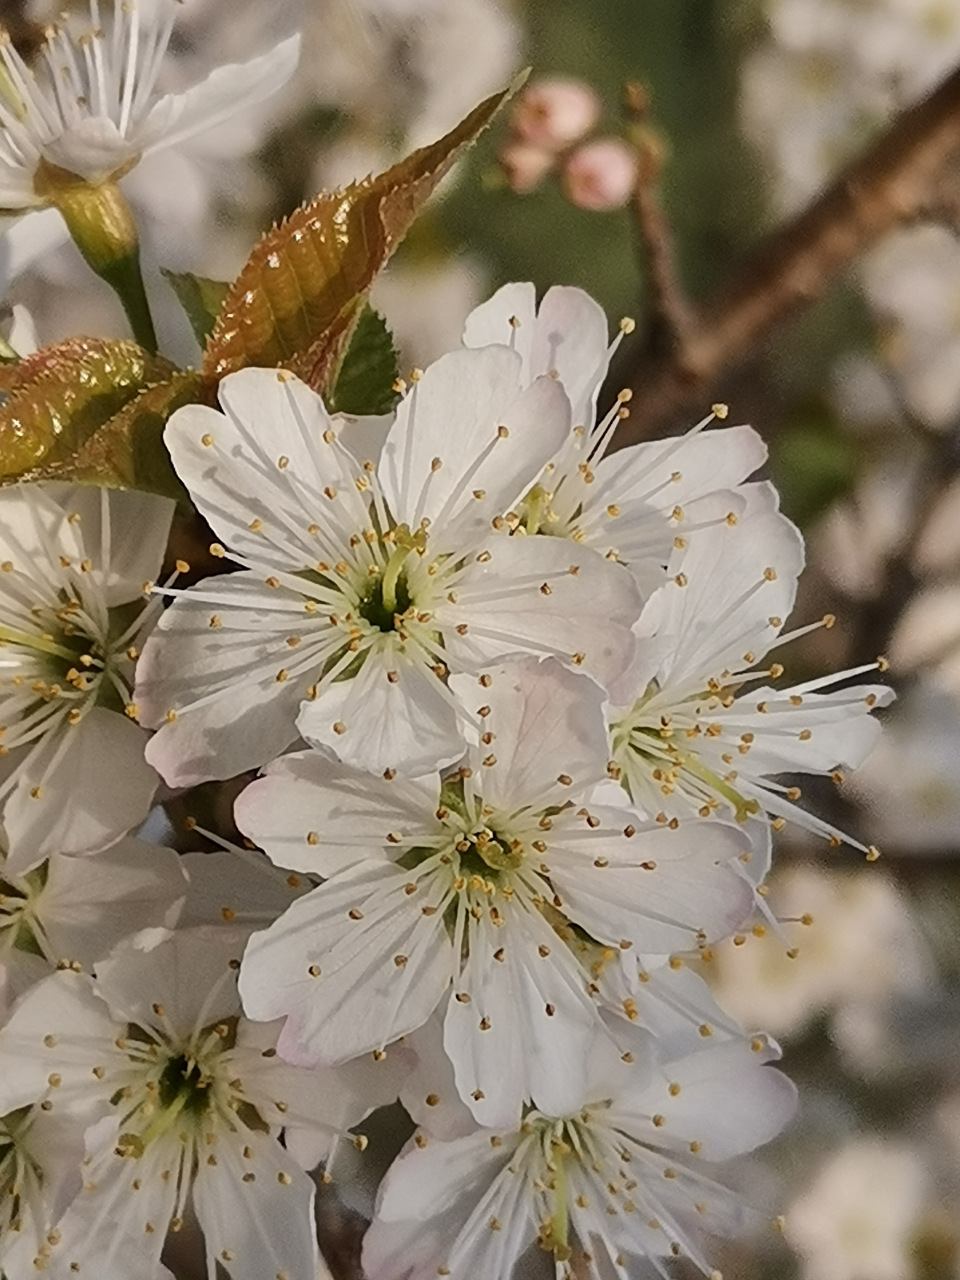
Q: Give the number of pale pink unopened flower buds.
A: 3